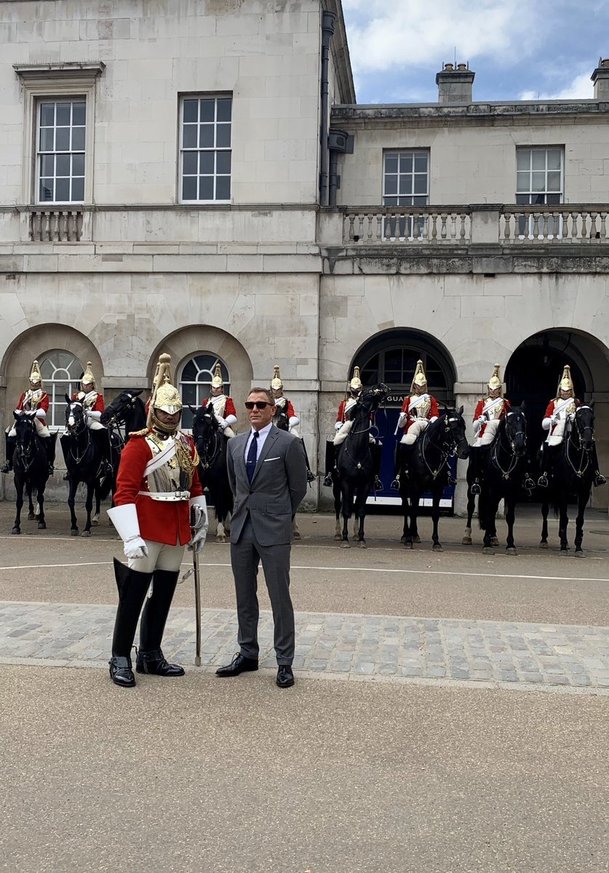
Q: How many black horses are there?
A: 9